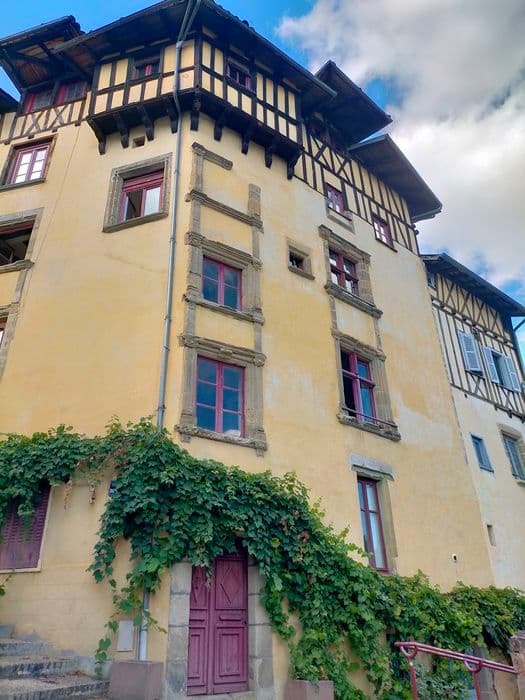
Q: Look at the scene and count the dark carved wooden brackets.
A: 9